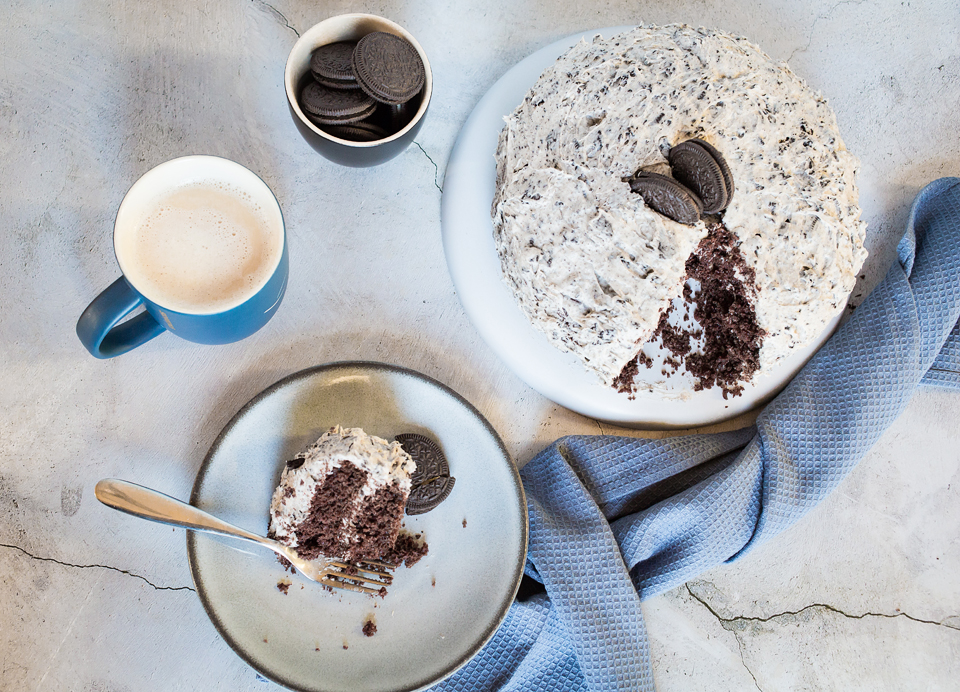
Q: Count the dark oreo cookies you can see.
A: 7